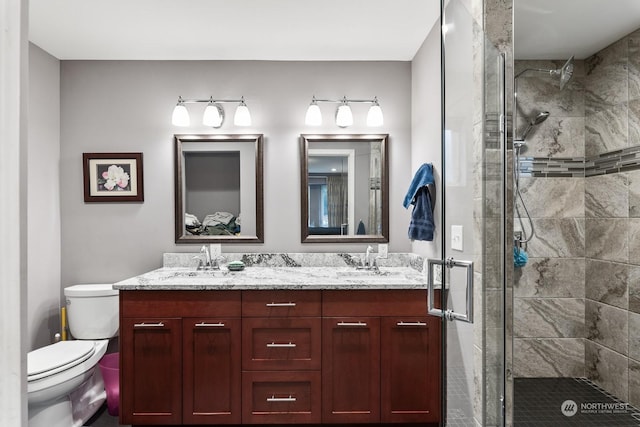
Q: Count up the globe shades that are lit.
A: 6